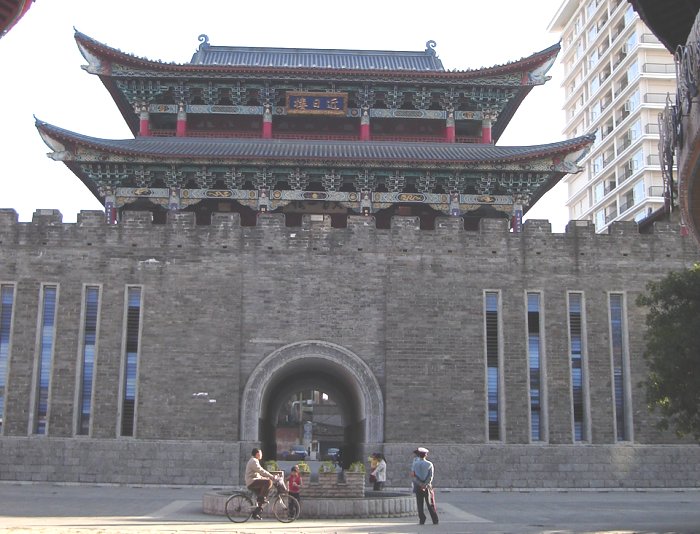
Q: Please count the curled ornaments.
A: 2